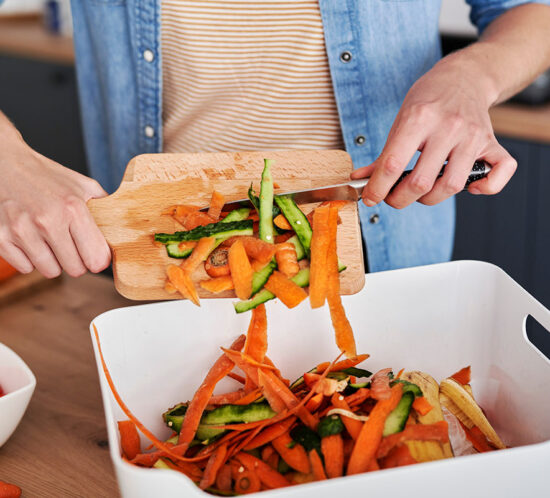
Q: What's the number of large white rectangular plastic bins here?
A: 1